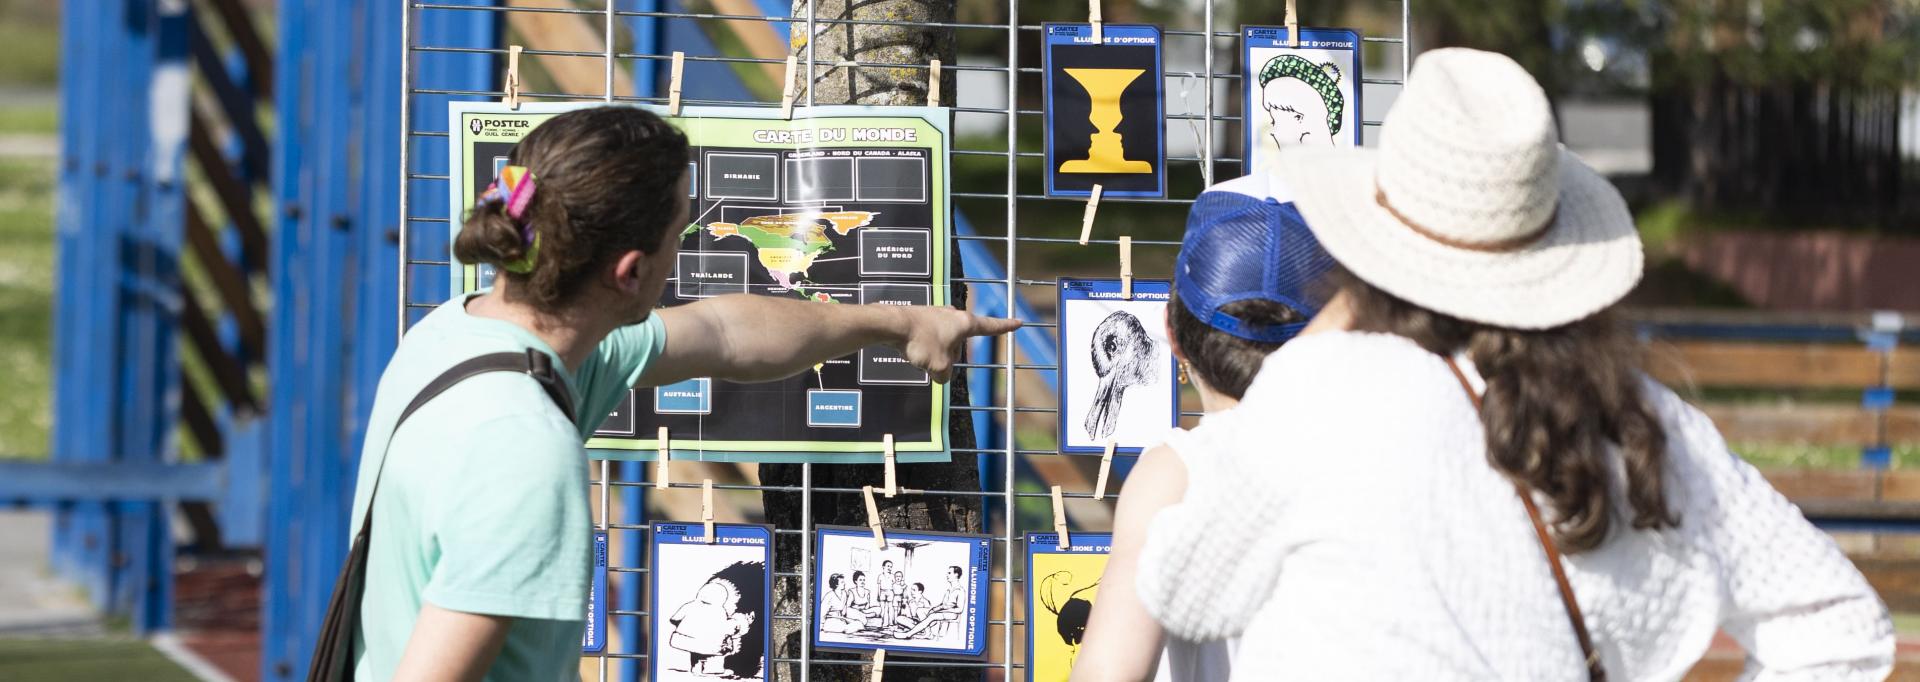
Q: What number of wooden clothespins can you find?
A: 15